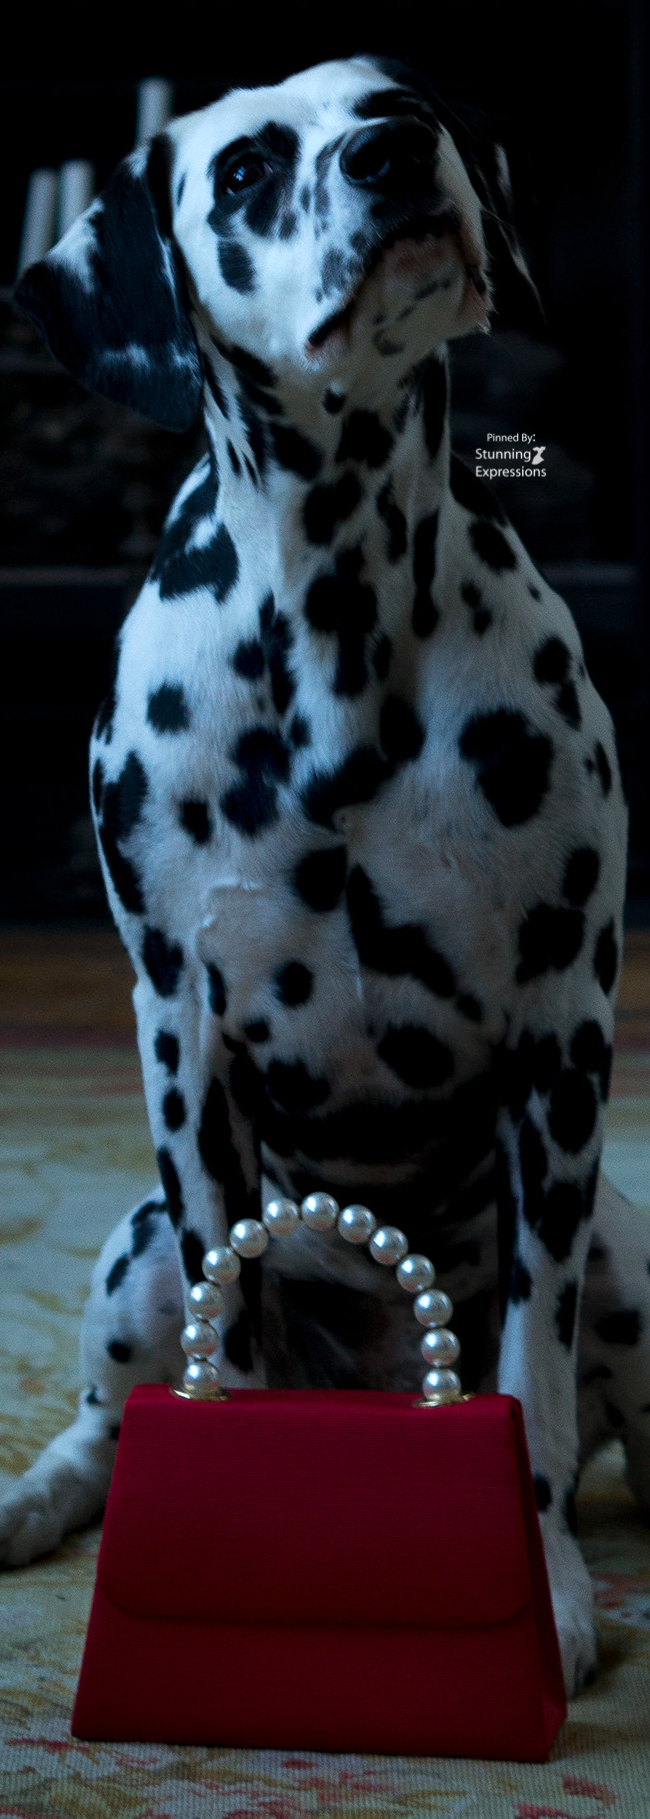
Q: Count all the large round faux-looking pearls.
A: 13